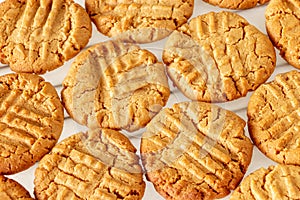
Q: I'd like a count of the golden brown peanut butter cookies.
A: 12